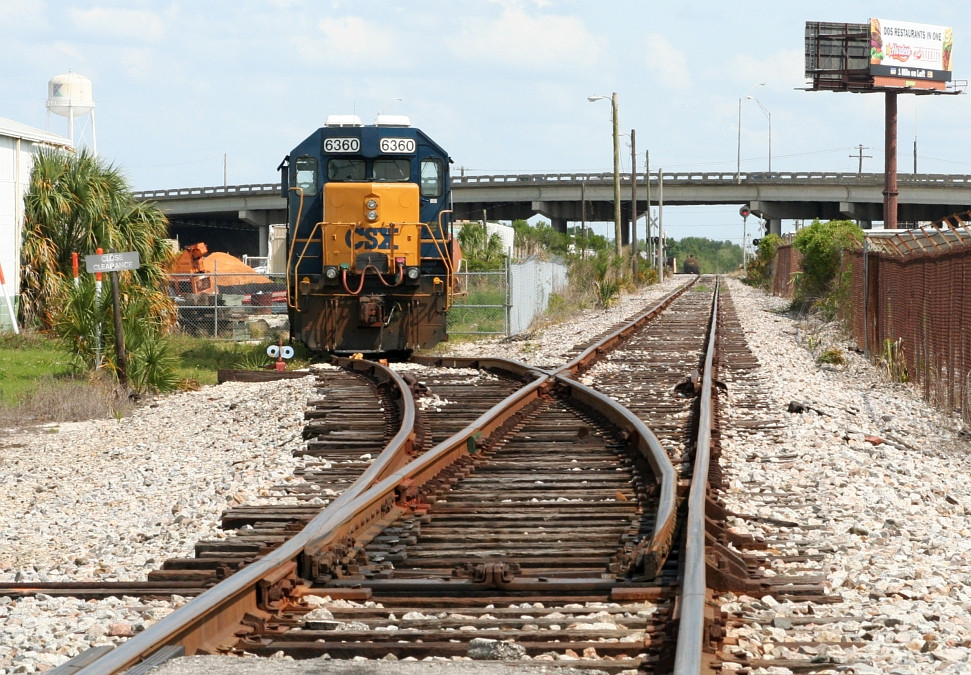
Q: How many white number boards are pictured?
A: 2